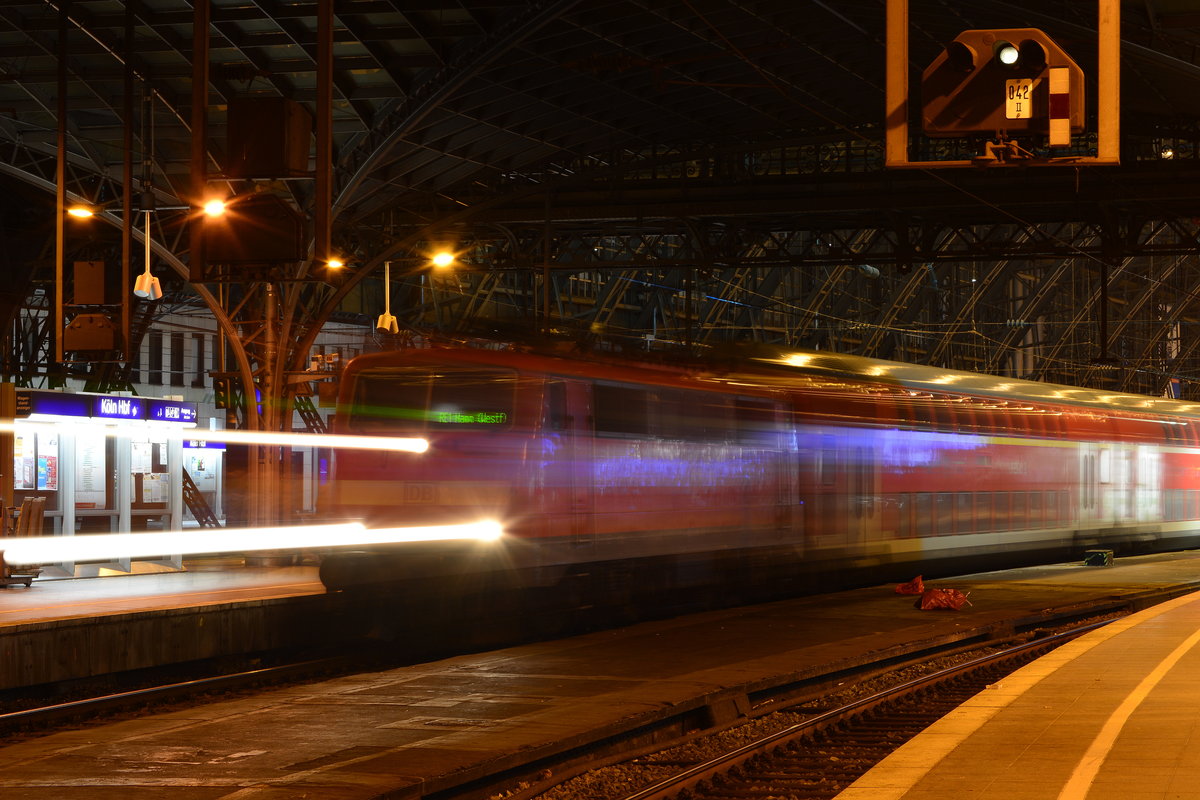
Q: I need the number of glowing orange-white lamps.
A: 4